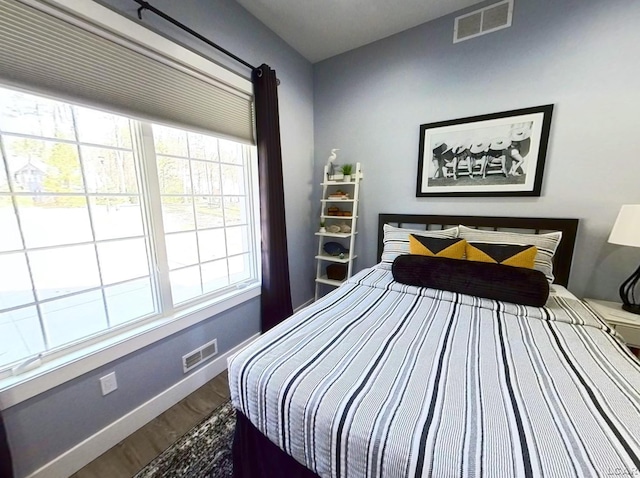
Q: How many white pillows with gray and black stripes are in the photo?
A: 2